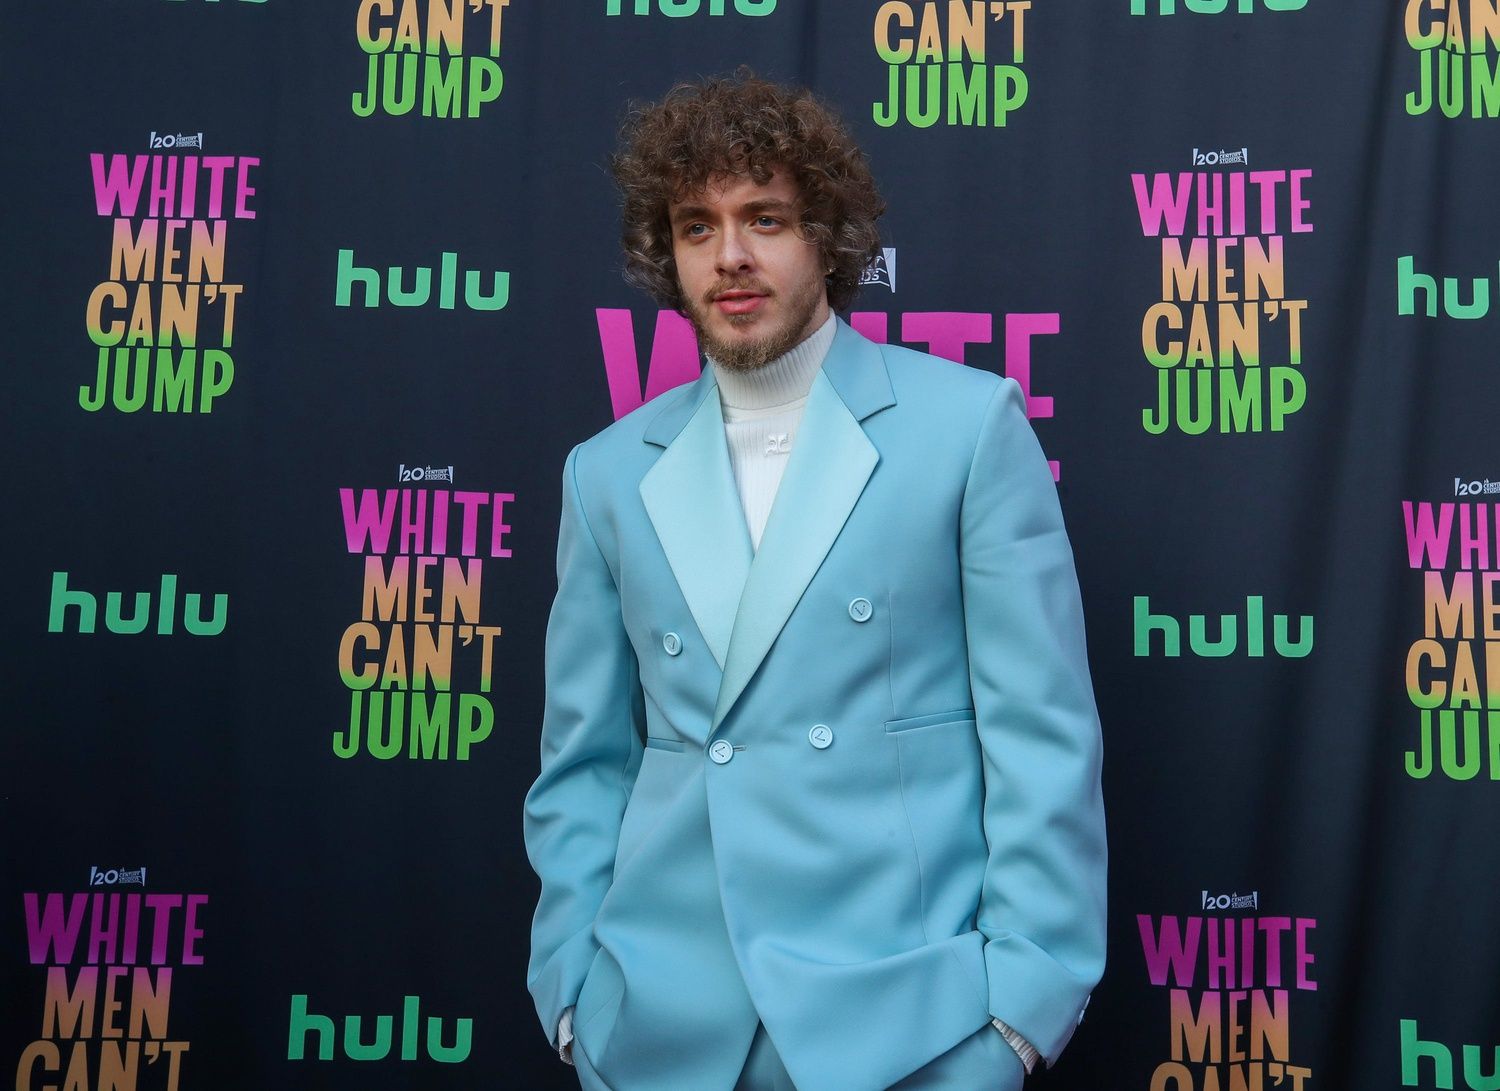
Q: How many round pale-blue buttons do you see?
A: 4